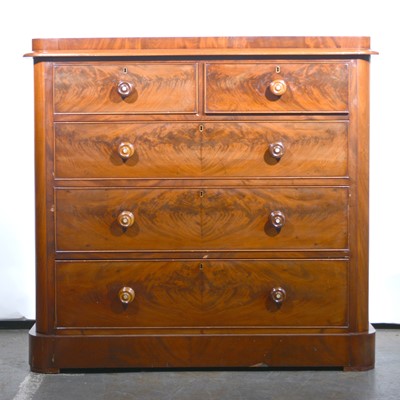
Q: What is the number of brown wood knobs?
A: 8